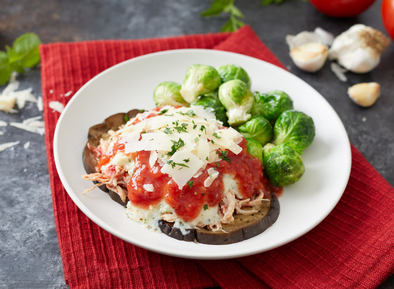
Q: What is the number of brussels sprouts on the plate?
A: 10